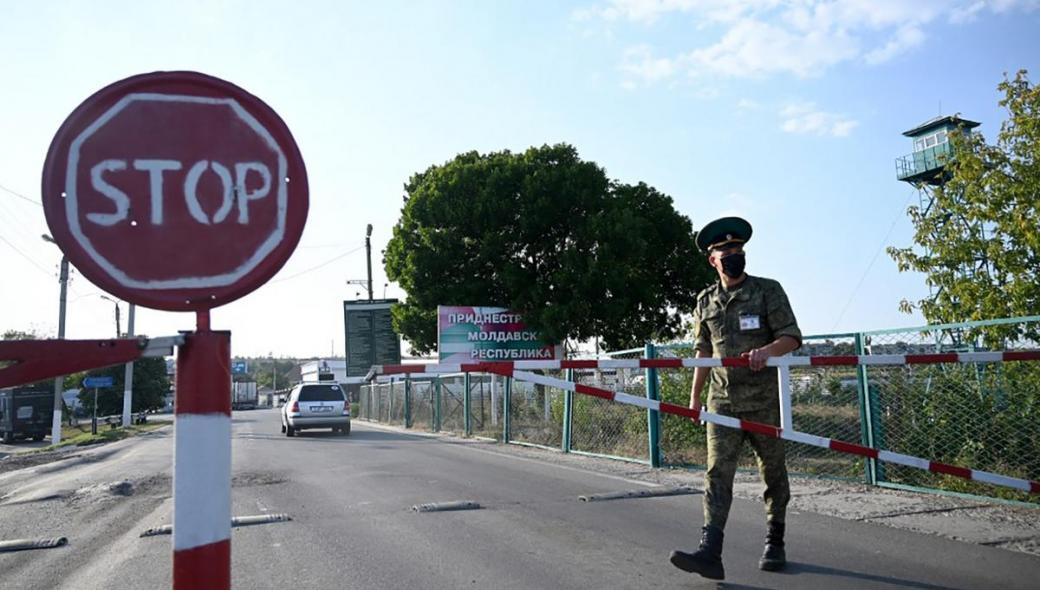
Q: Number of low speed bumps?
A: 4